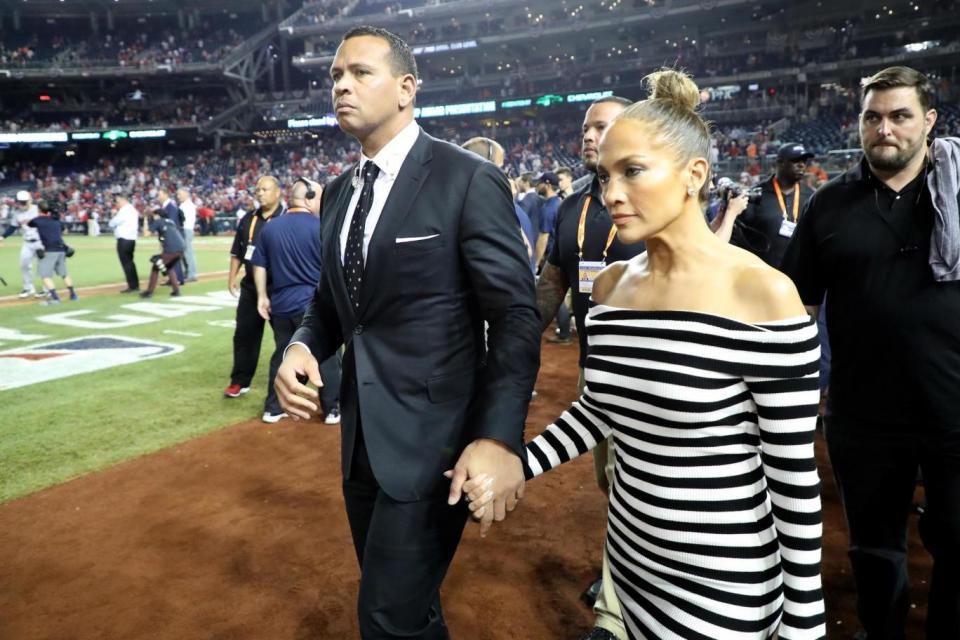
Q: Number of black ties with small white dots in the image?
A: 1